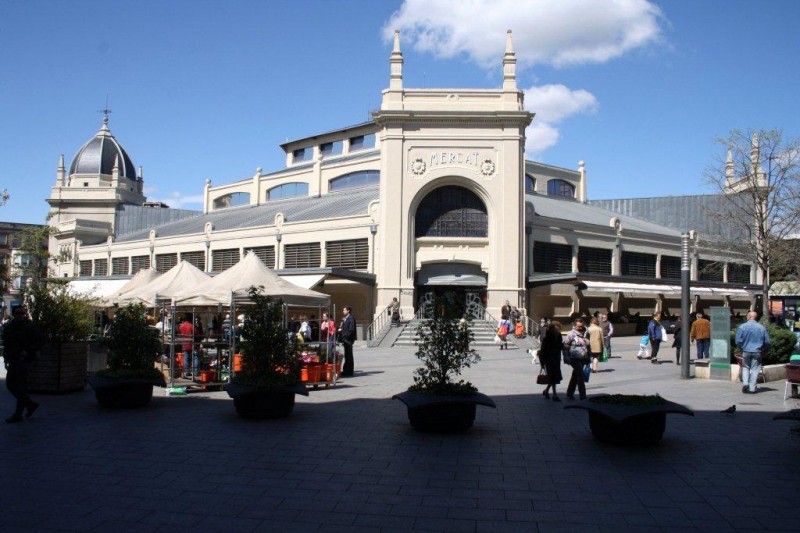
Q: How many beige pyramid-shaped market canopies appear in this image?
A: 3